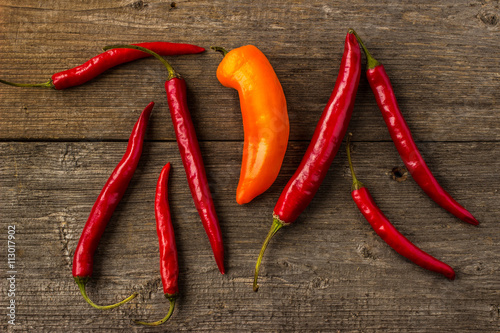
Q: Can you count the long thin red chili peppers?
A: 7